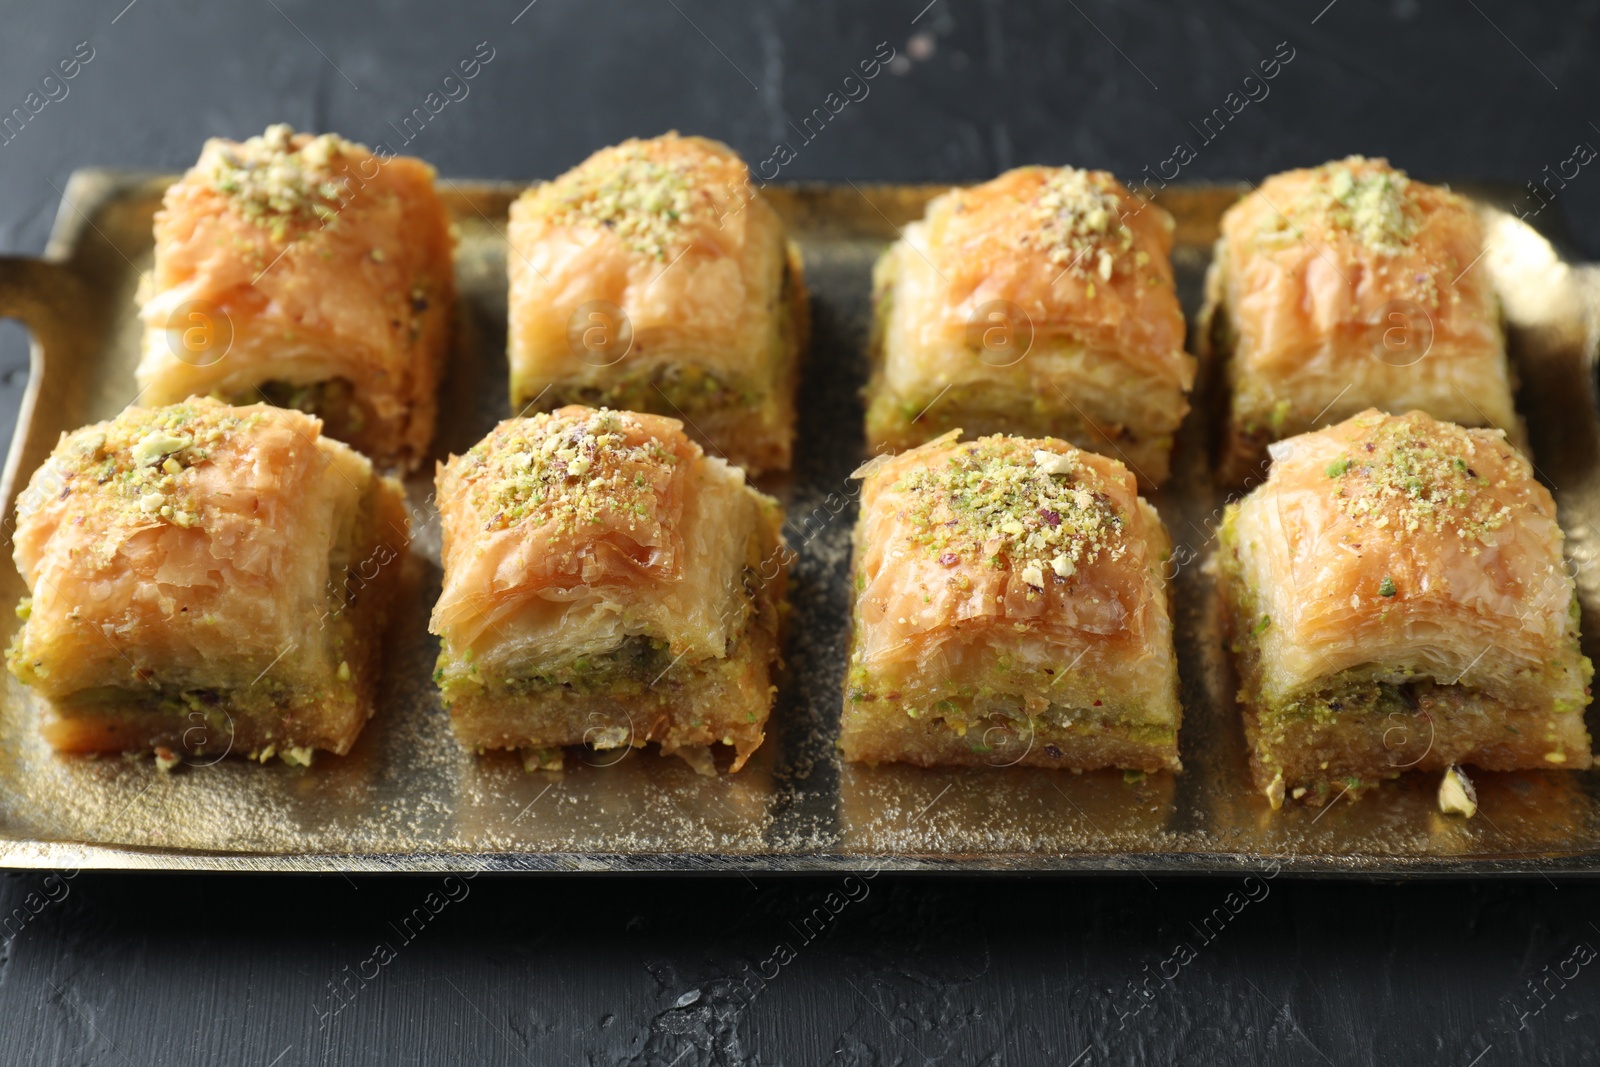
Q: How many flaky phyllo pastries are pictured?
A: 8